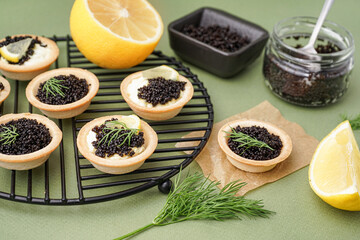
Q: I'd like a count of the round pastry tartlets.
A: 7